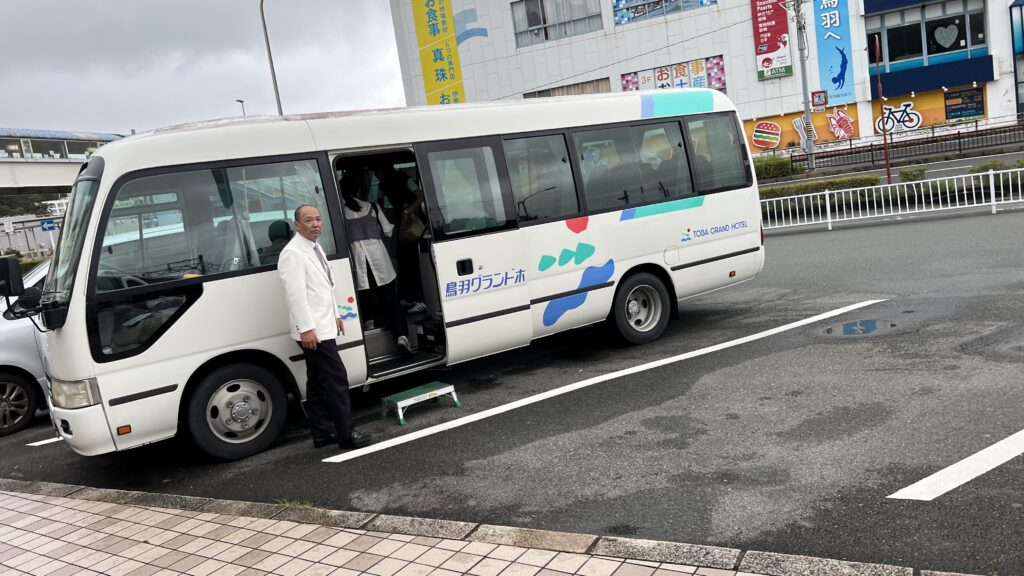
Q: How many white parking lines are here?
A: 3